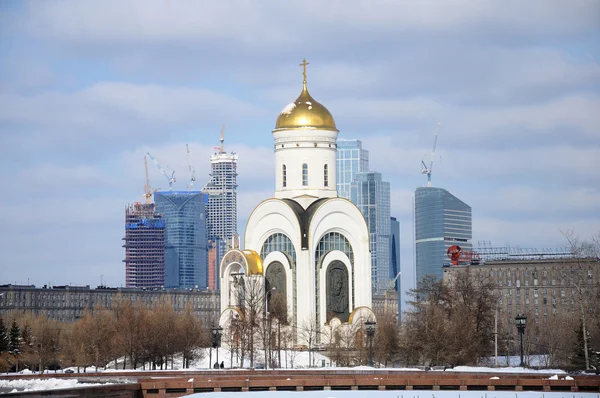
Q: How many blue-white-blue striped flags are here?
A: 0